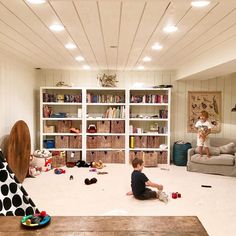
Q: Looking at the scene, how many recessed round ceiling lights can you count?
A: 10